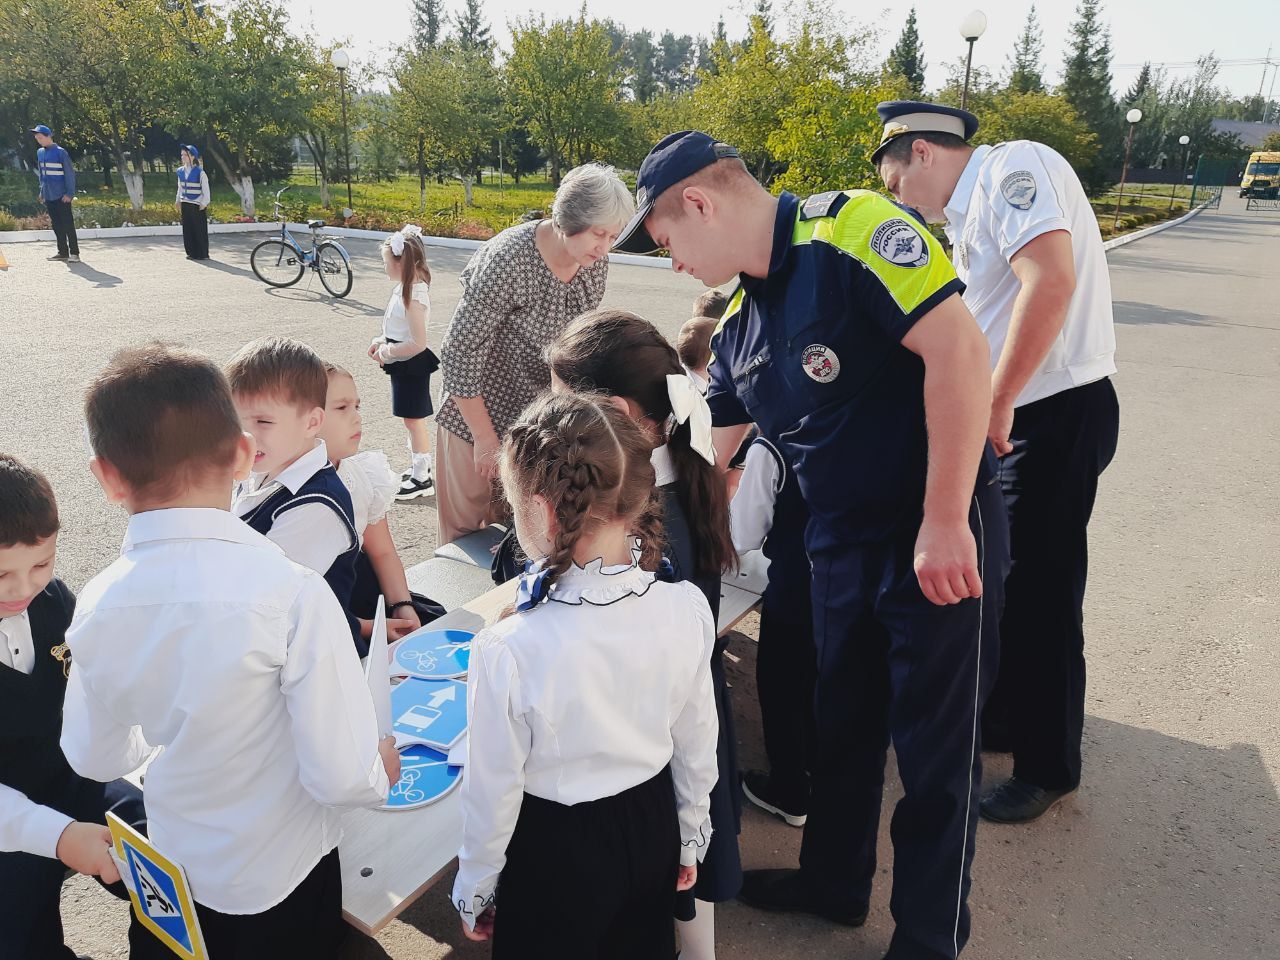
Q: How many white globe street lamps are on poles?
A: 4